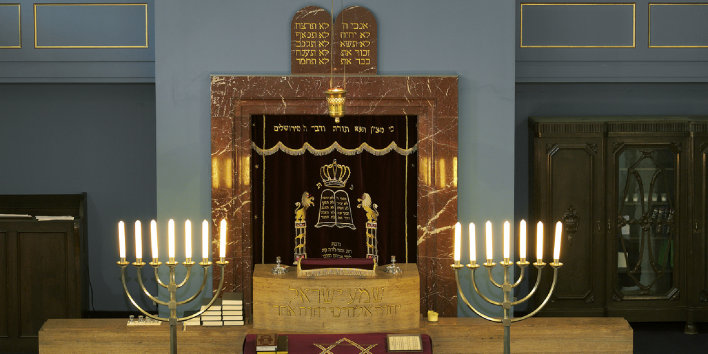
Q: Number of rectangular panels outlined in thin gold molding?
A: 4